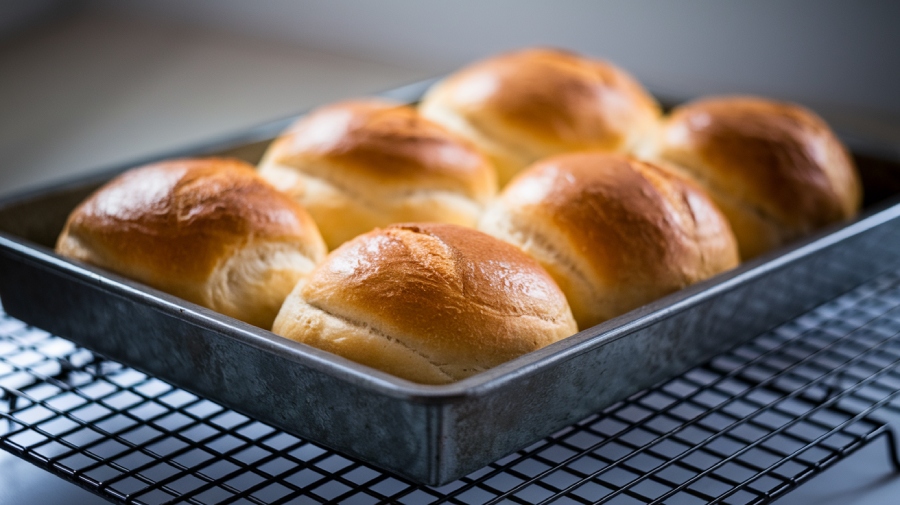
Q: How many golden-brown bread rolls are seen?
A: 6